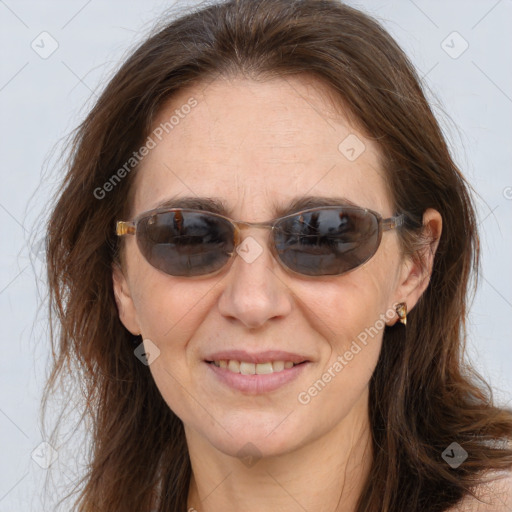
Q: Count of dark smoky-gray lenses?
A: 2